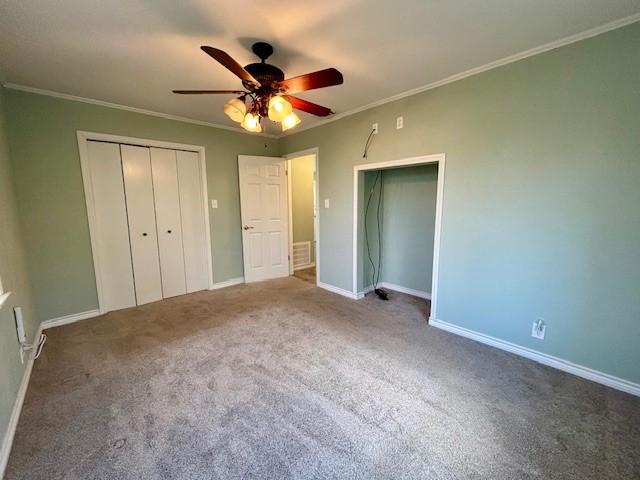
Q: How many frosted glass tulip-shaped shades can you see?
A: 4